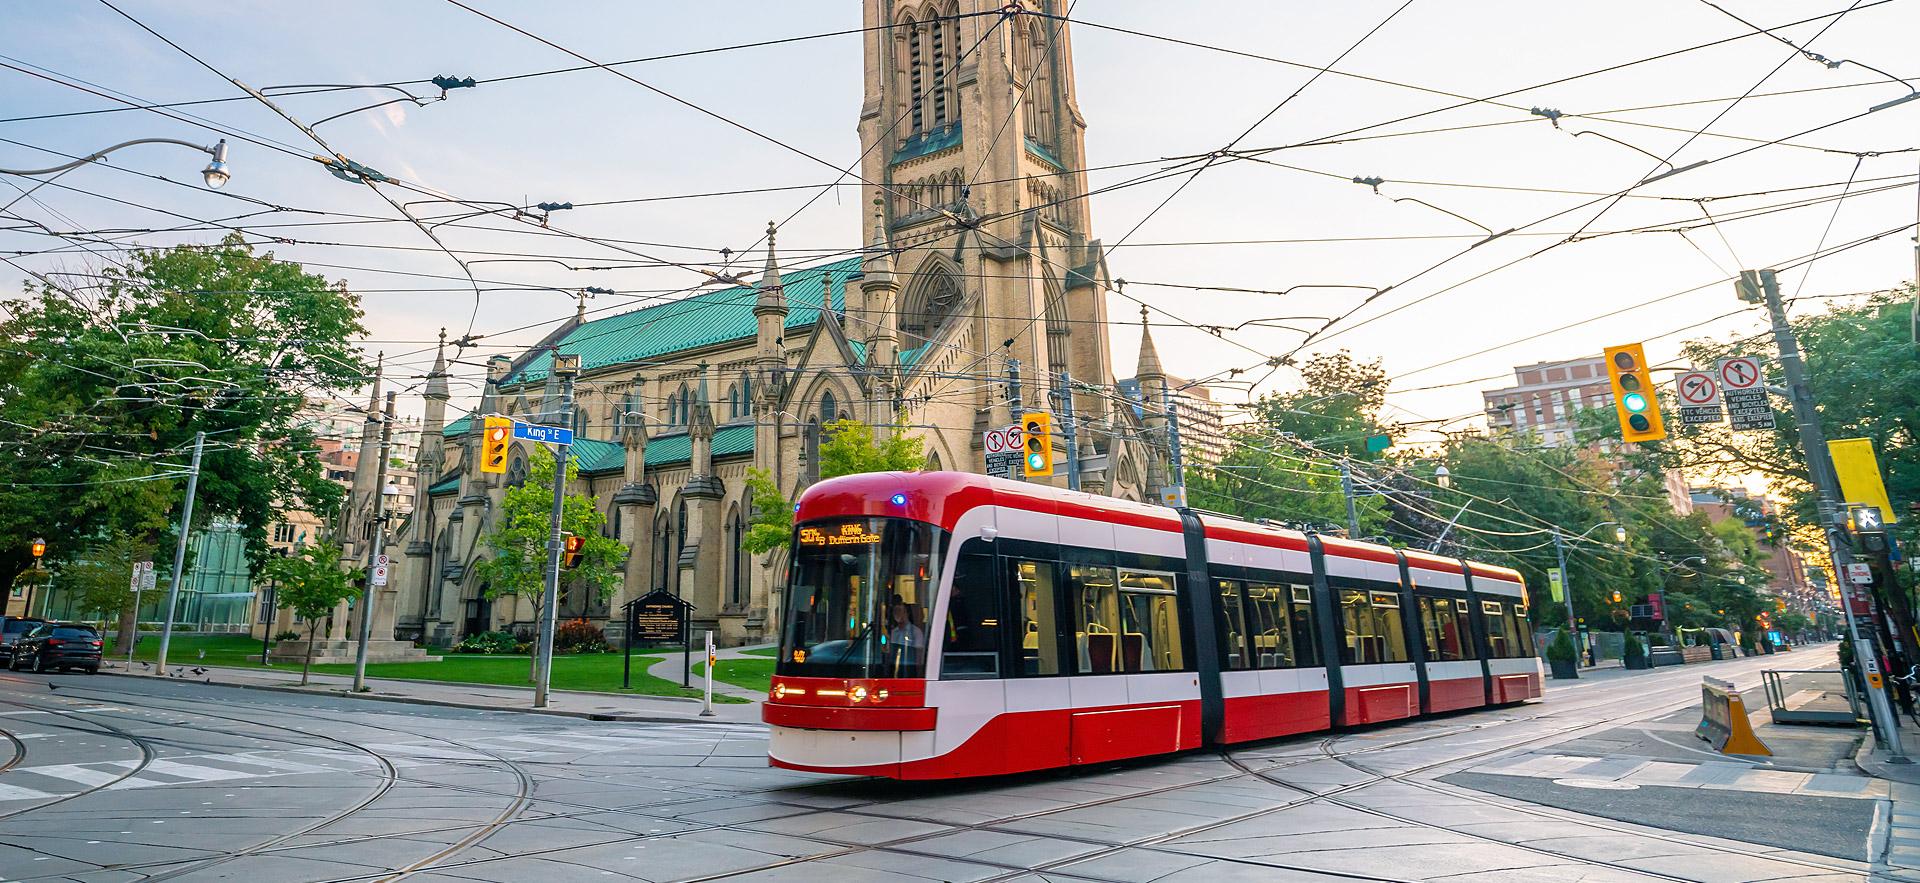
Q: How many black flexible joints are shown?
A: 4